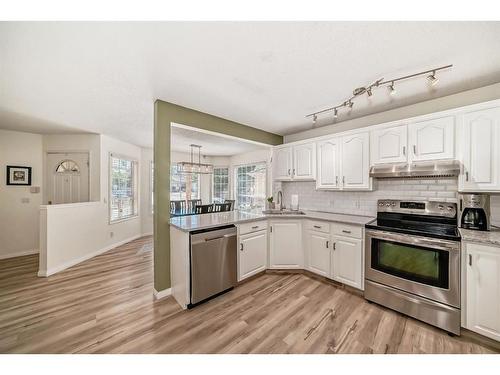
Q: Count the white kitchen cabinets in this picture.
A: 12